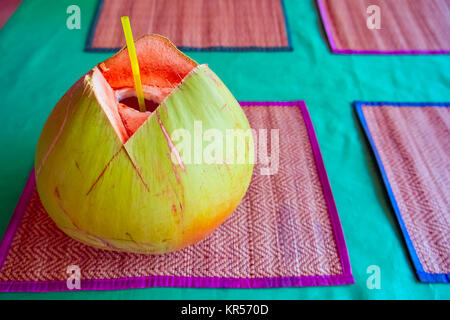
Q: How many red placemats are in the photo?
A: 4